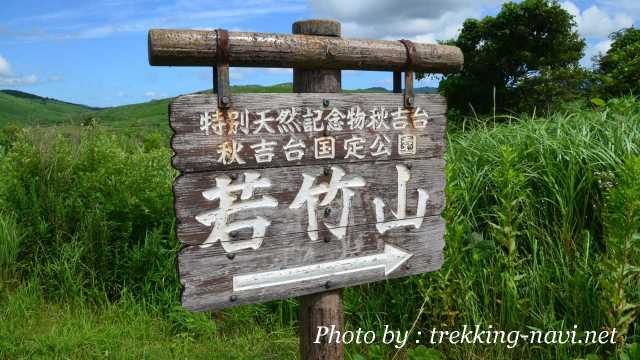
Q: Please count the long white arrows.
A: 1